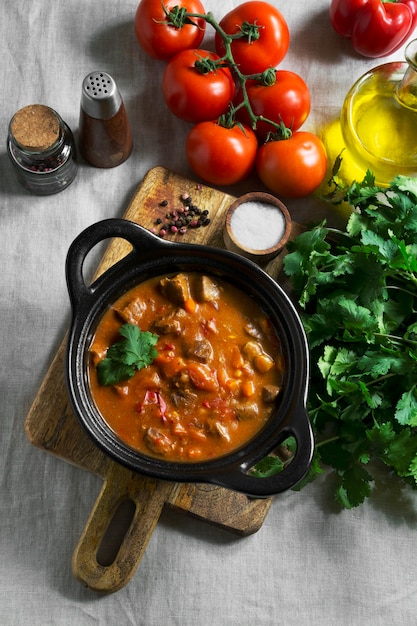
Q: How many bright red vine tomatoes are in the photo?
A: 6